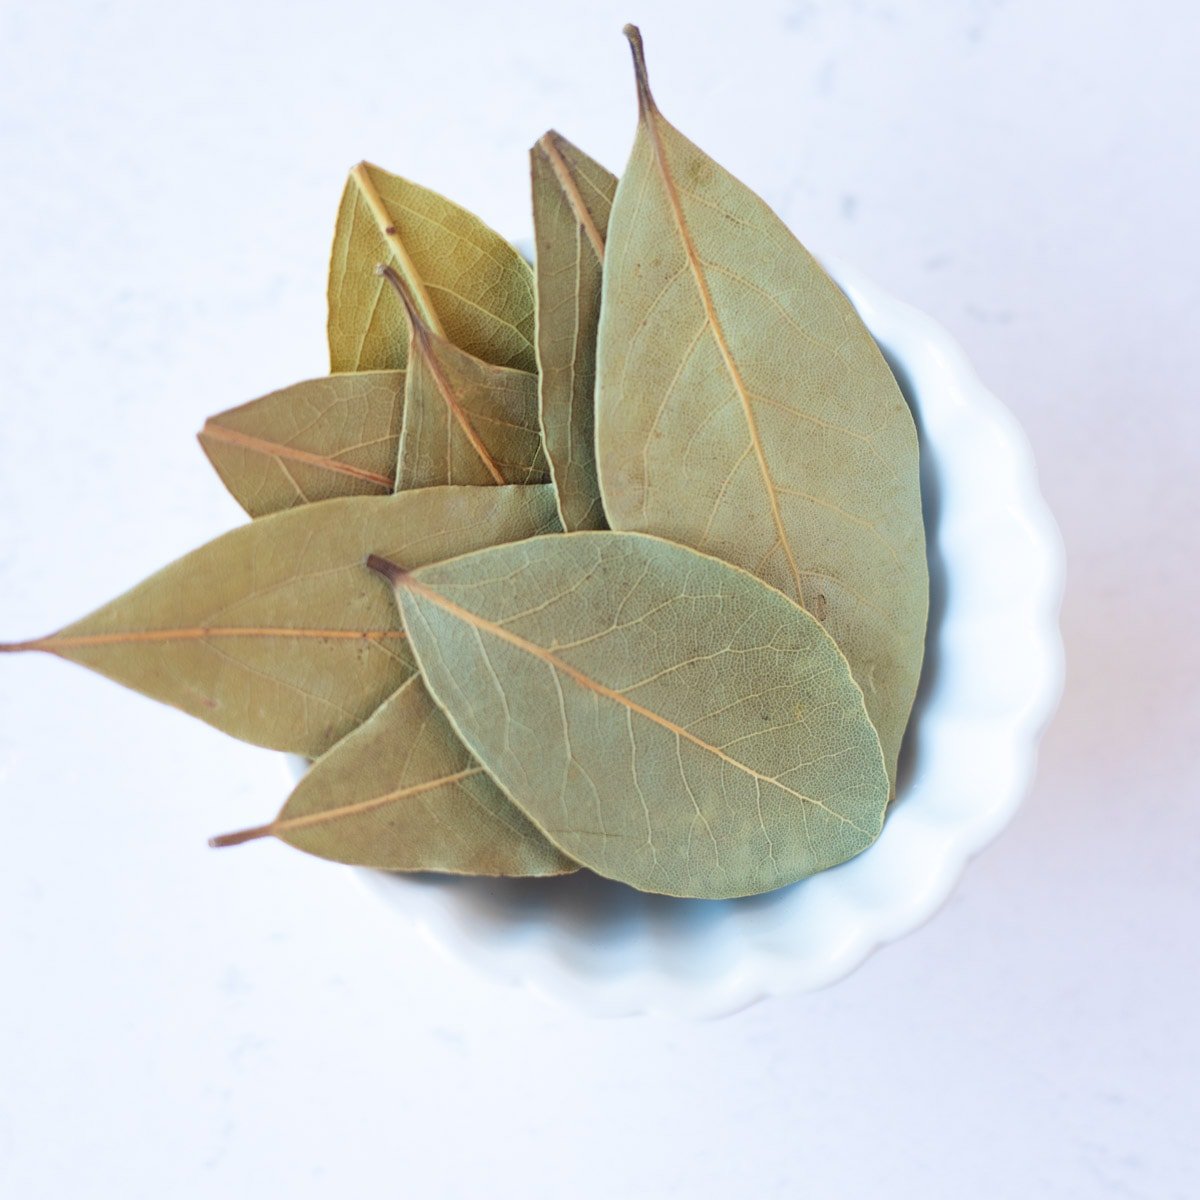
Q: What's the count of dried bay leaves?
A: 8